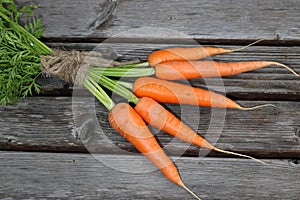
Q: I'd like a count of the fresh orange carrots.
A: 5